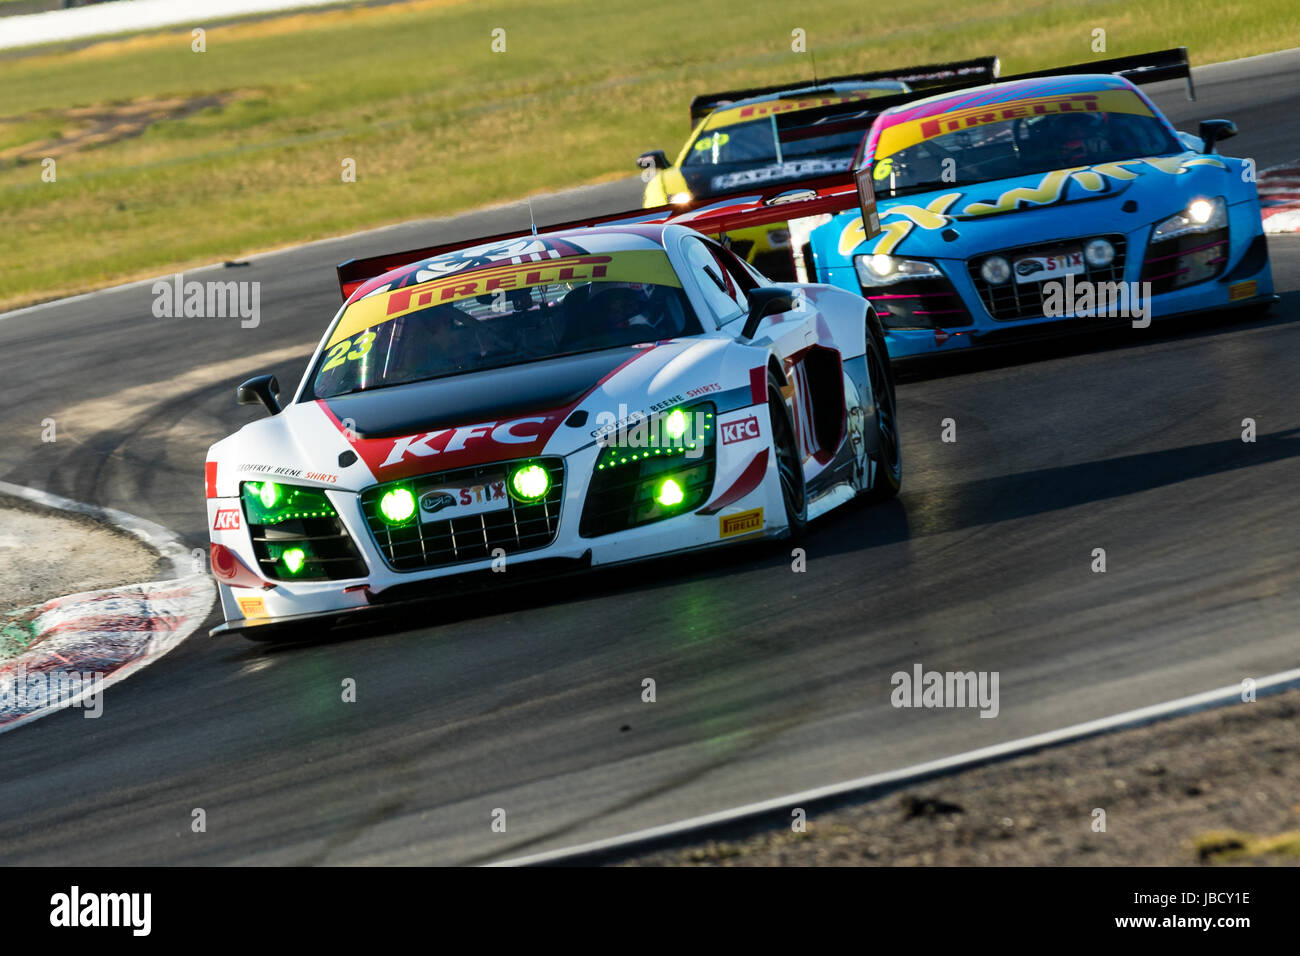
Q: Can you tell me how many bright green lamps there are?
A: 6